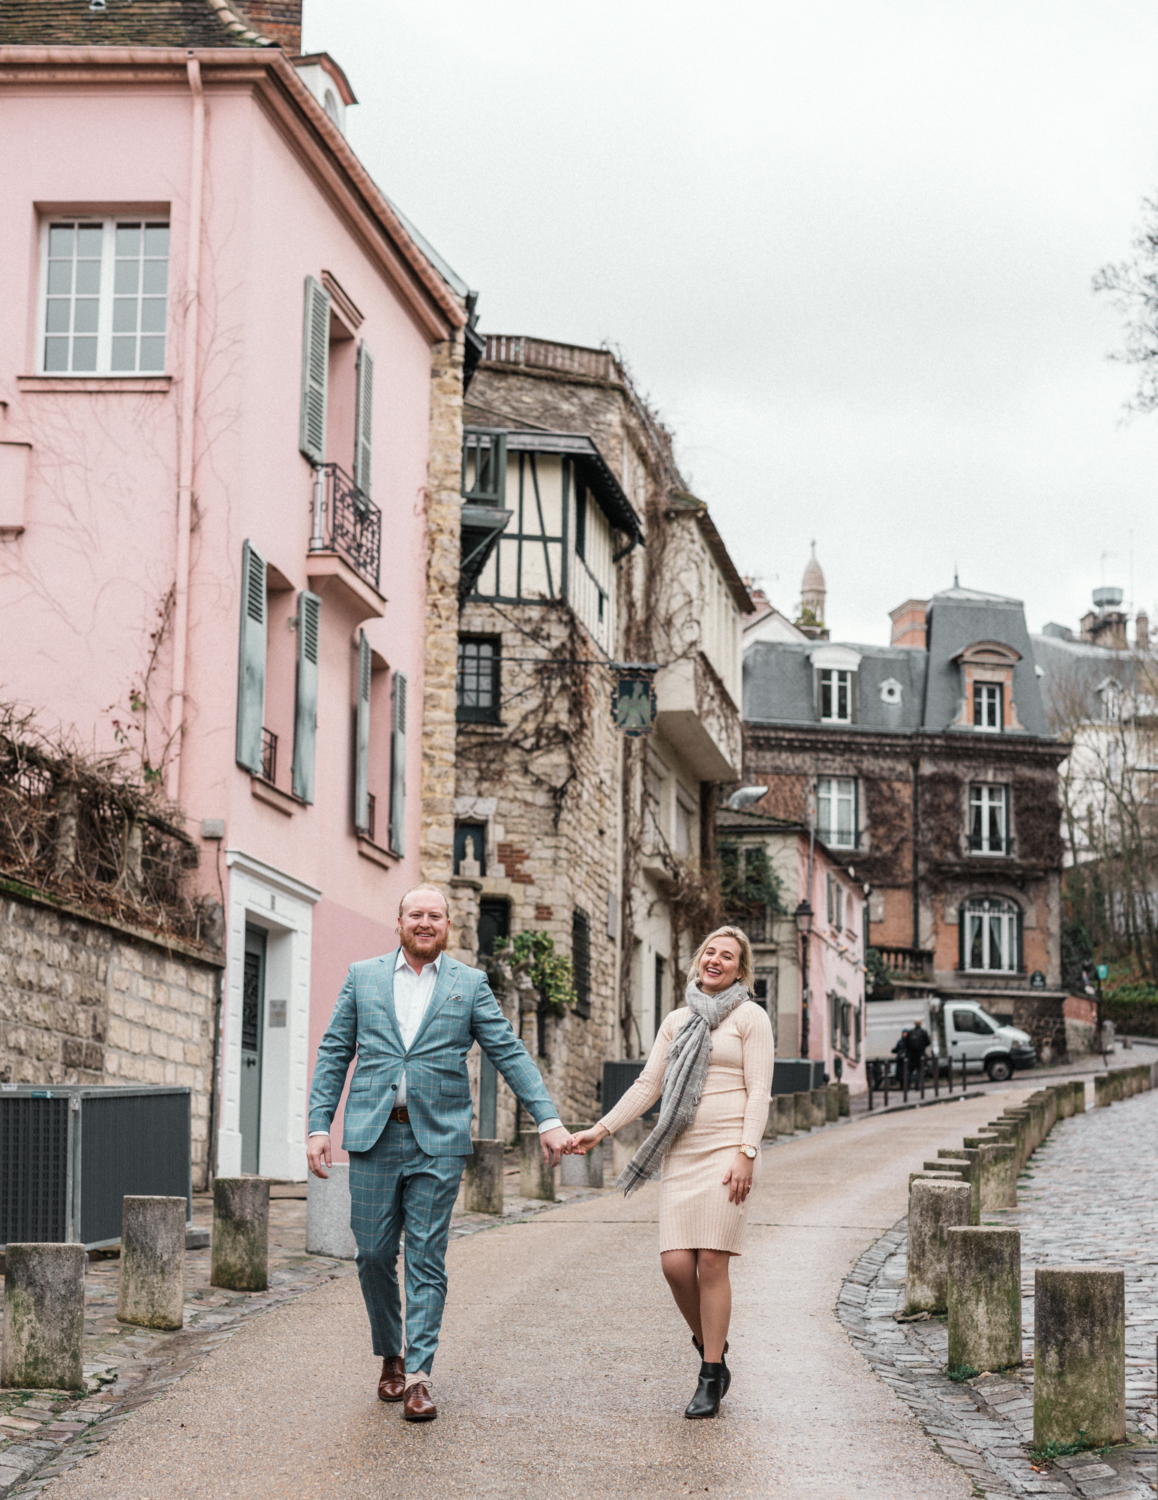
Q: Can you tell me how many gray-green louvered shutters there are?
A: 6